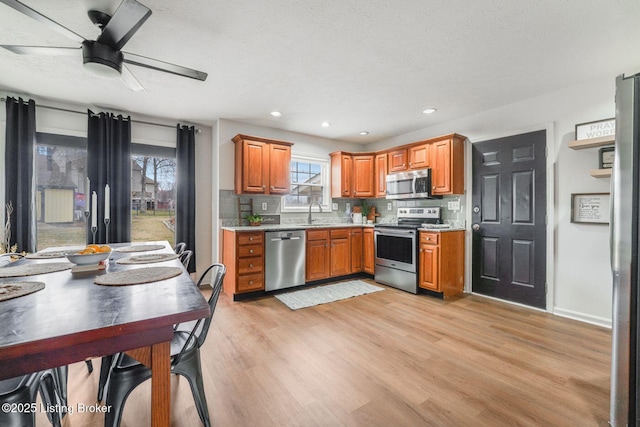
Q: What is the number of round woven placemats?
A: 6